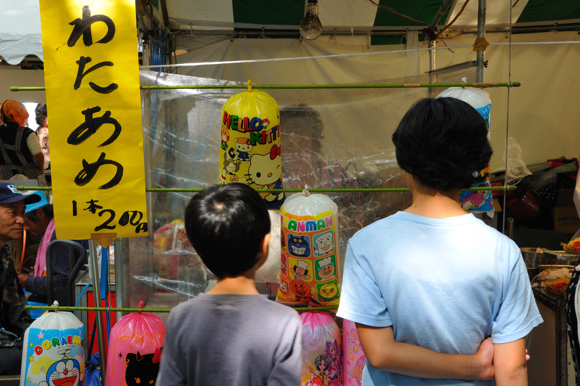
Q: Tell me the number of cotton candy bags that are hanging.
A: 7